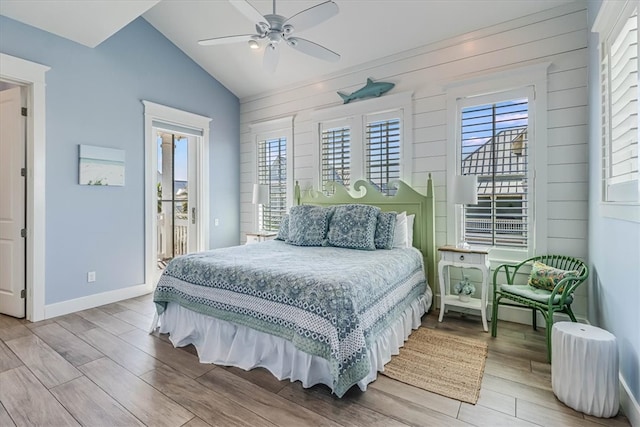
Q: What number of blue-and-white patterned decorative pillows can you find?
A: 4